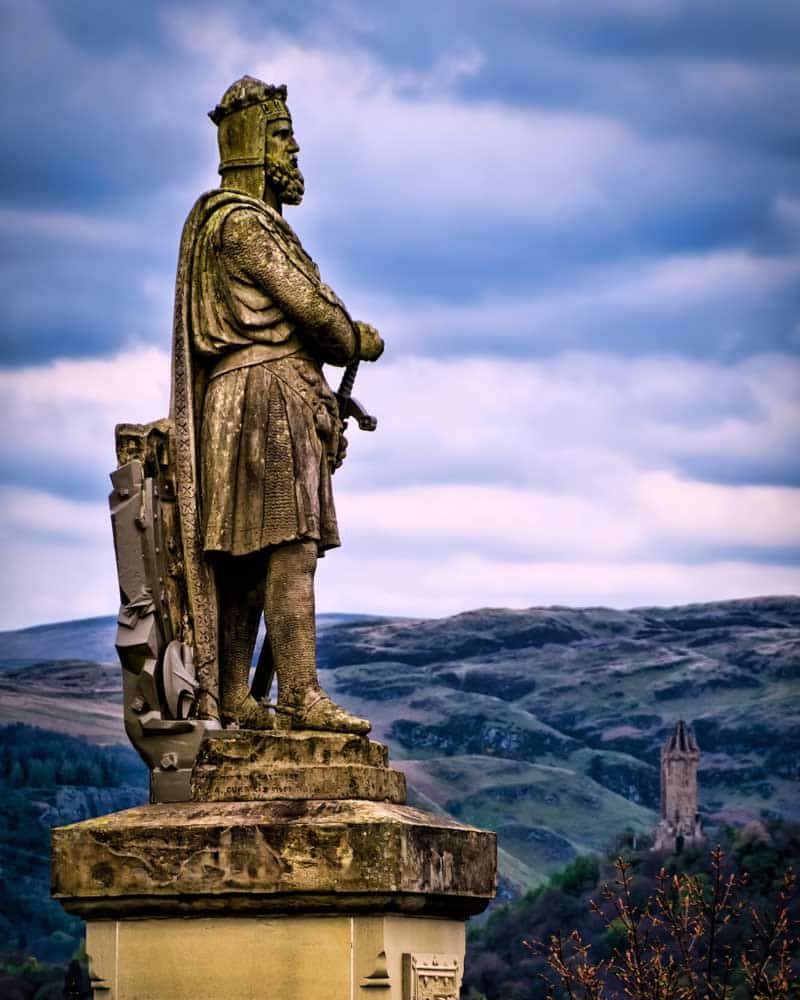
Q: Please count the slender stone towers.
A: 1